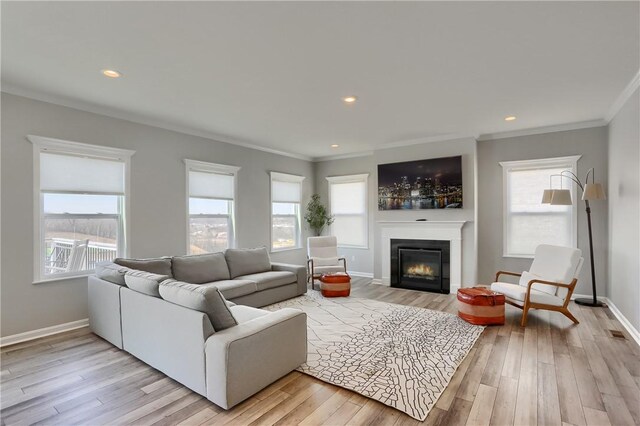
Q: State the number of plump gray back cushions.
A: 6